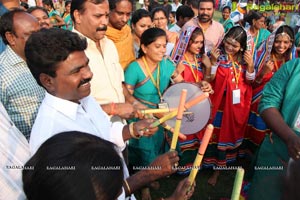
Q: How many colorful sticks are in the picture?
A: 6